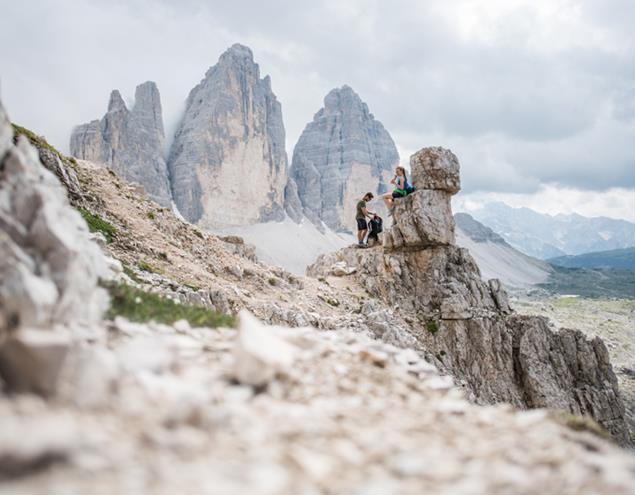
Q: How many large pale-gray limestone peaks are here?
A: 3